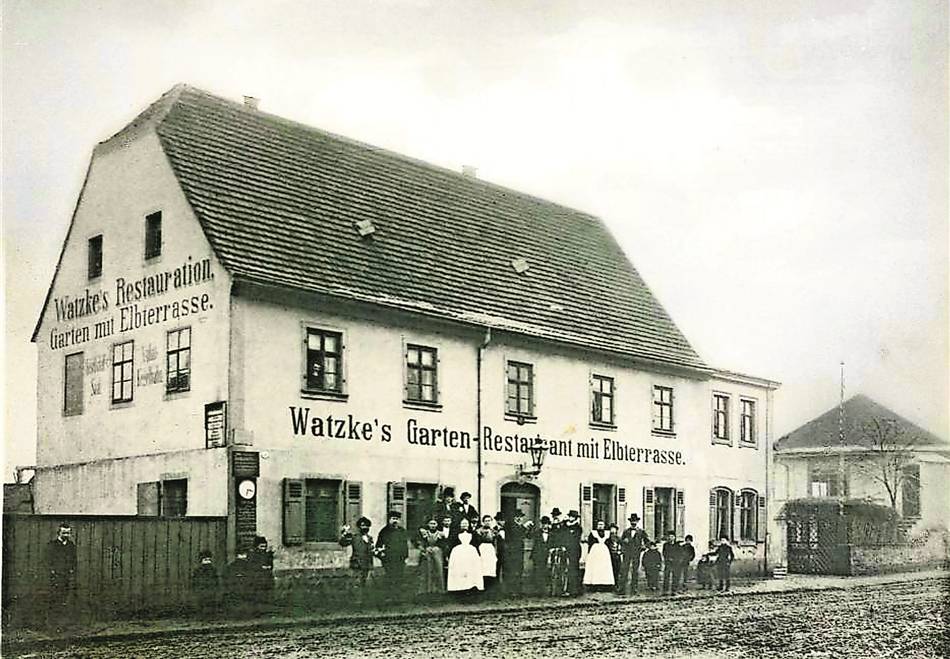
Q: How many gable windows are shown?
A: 2